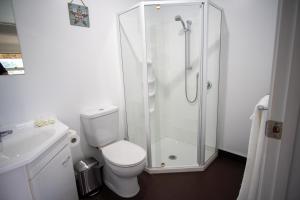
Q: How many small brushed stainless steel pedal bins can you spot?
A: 1